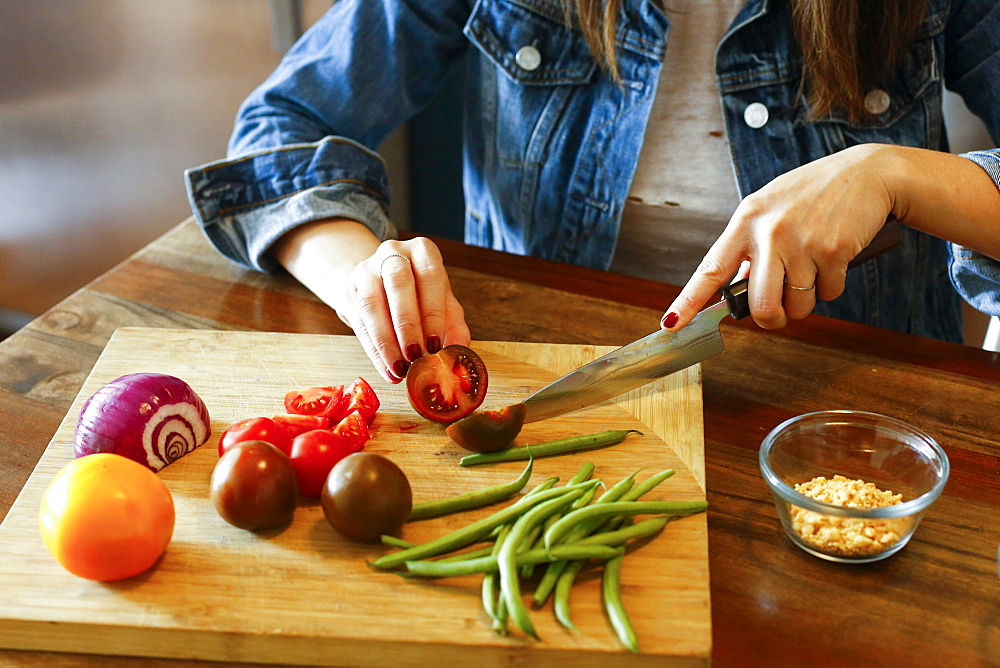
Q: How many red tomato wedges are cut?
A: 4